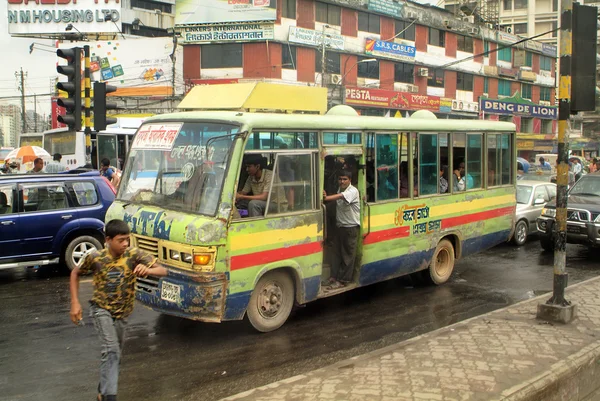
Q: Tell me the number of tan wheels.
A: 2